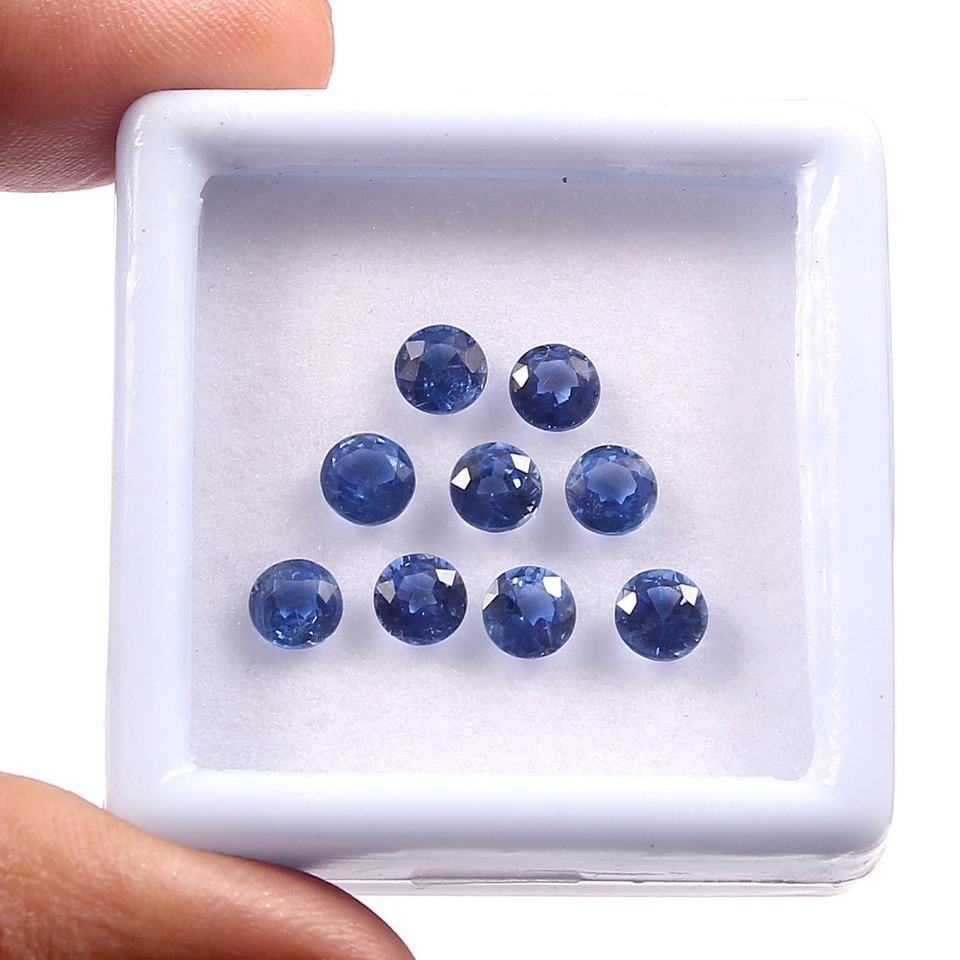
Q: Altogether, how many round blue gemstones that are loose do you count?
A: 9